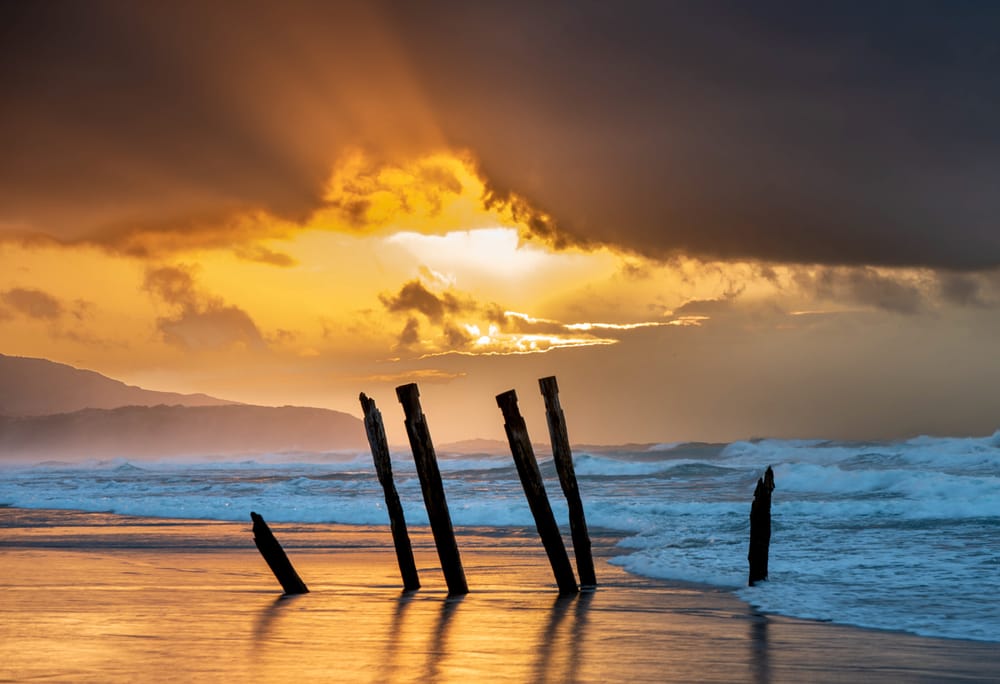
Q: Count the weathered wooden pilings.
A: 6